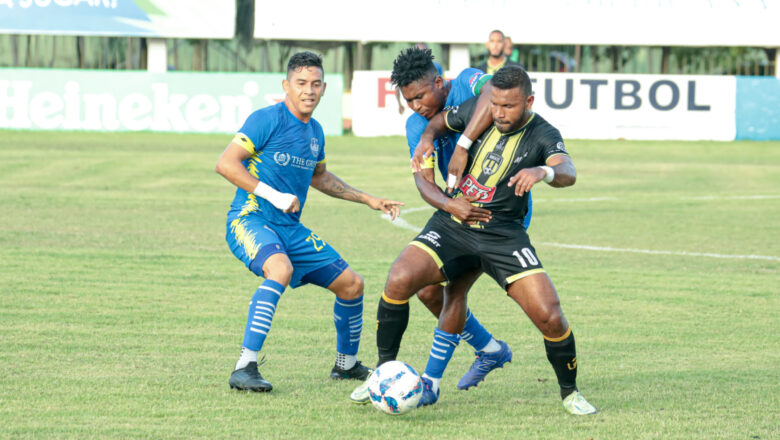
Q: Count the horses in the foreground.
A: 0